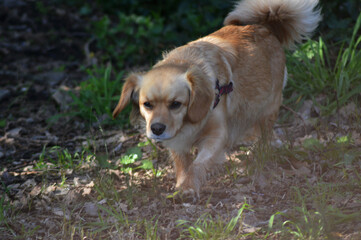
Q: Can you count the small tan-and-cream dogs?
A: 1